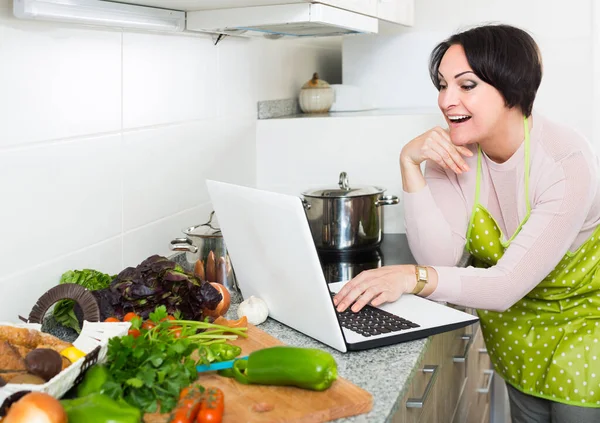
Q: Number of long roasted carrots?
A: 0